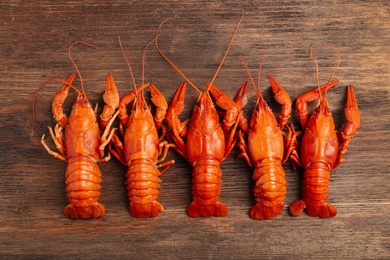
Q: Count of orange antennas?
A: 10